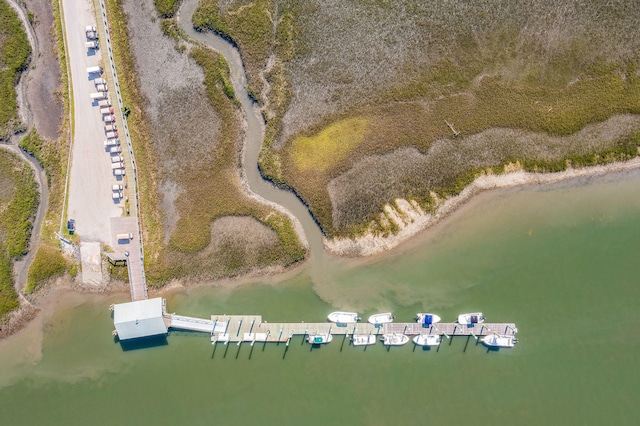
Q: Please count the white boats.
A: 9